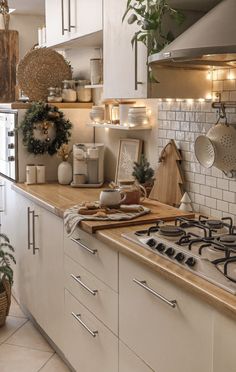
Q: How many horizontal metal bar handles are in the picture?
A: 4